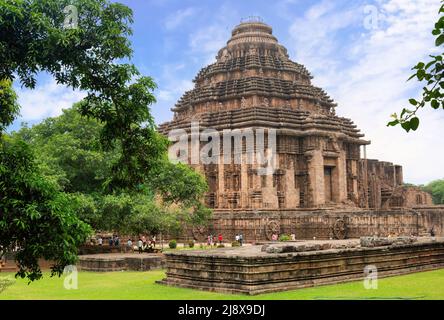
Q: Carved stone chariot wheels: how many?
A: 3